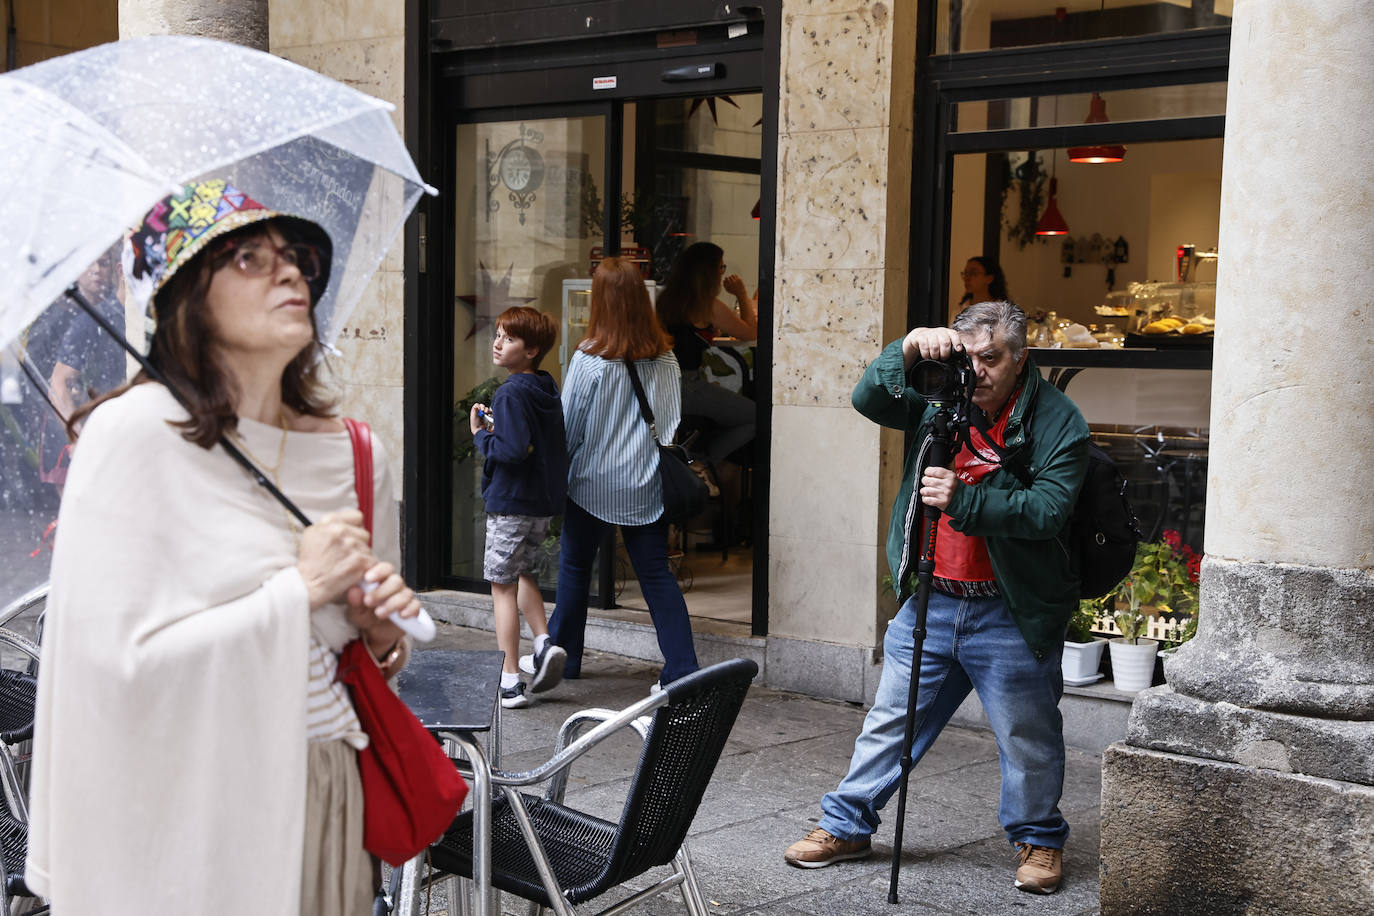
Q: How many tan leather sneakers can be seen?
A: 2